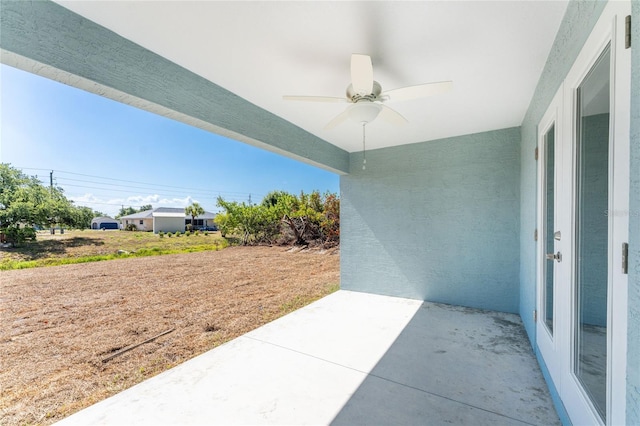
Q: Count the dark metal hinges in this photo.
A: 5